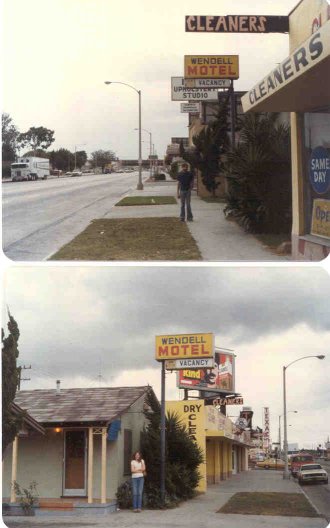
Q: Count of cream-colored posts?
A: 3